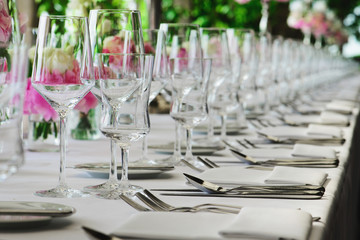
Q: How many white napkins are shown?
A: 6